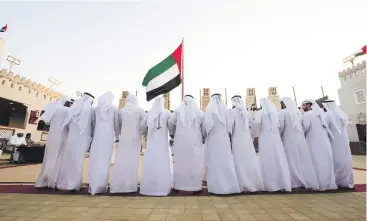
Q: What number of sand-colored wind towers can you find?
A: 5